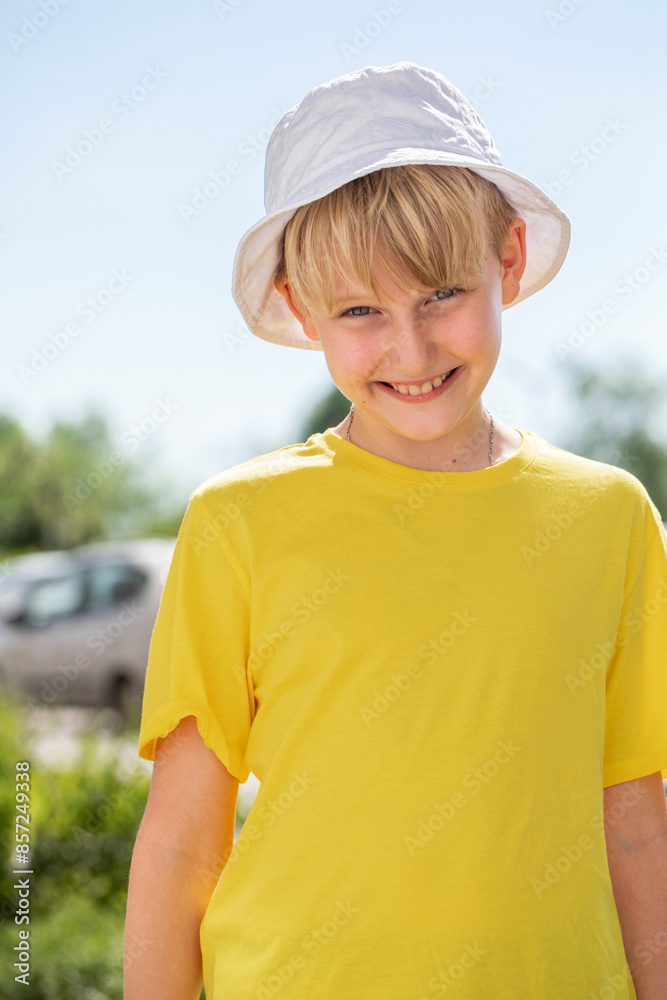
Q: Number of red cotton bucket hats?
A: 0